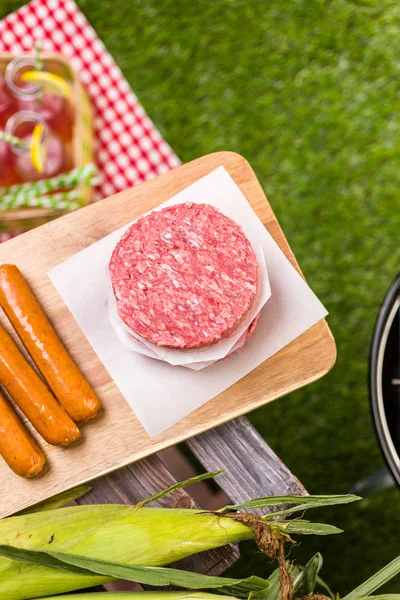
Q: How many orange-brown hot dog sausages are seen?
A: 3